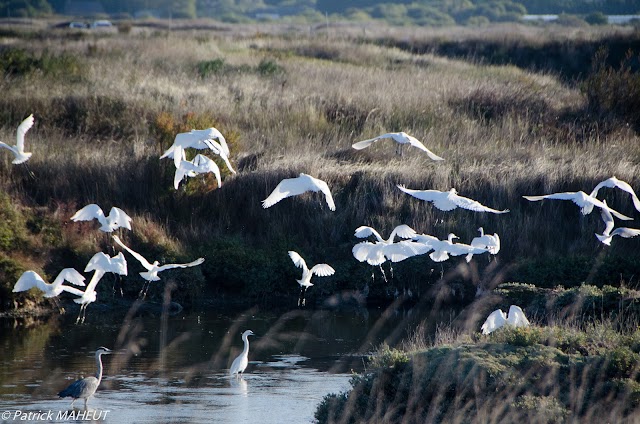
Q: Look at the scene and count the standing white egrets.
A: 1